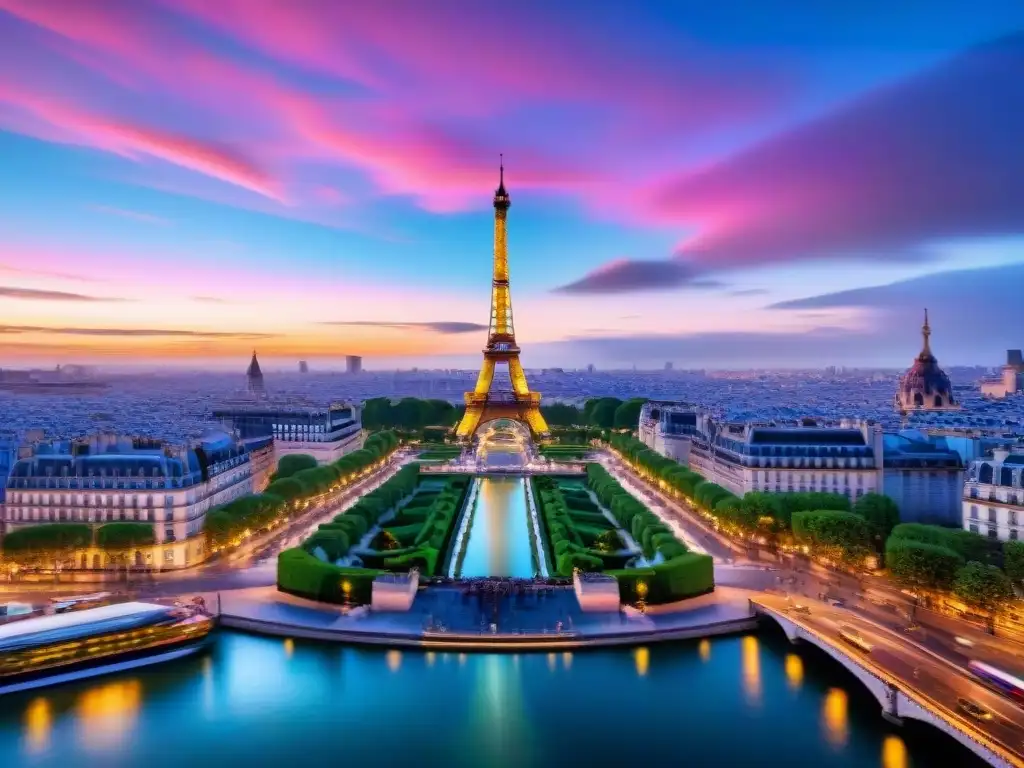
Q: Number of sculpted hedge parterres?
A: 2